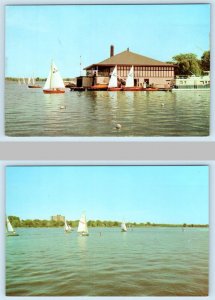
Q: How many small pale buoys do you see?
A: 3